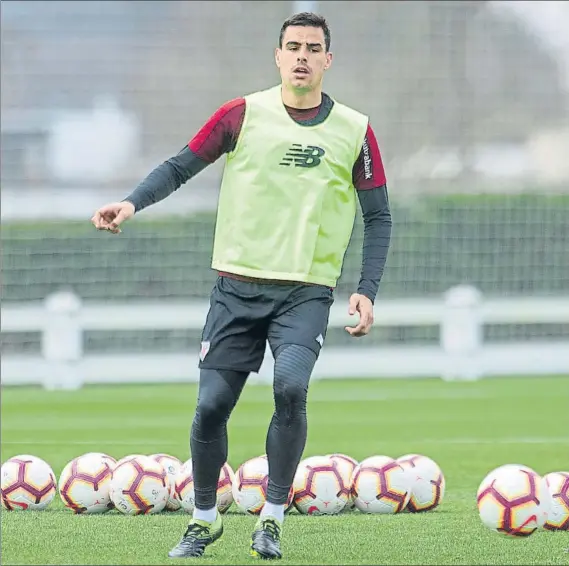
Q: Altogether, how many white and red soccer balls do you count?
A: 12